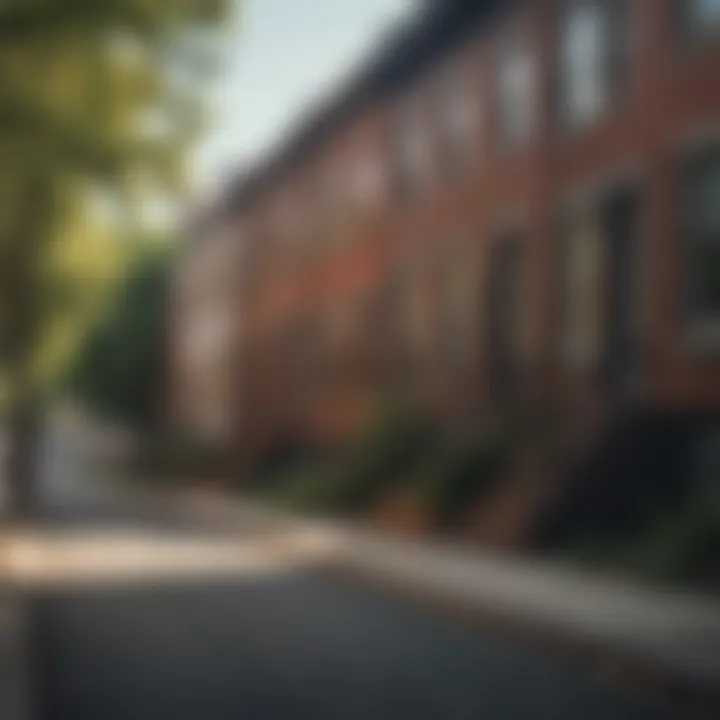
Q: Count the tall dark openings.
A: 2